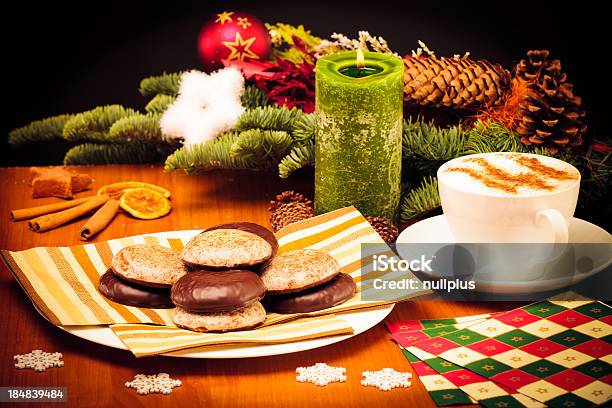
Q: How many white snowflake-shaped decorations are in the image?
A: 4